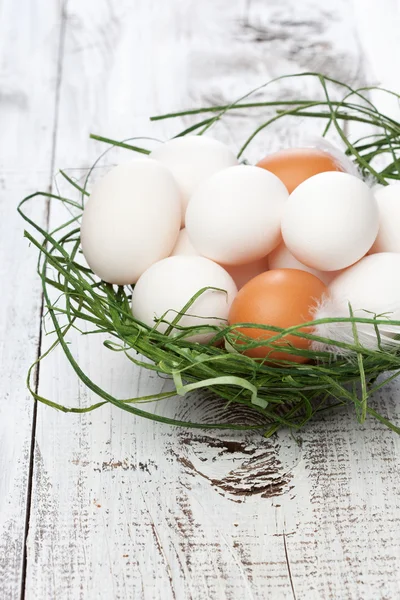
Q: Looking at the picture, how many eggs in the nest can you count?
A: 11